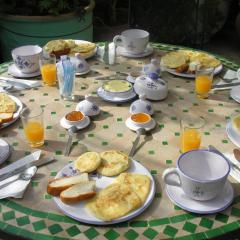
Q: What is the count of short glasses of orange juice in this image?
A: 4